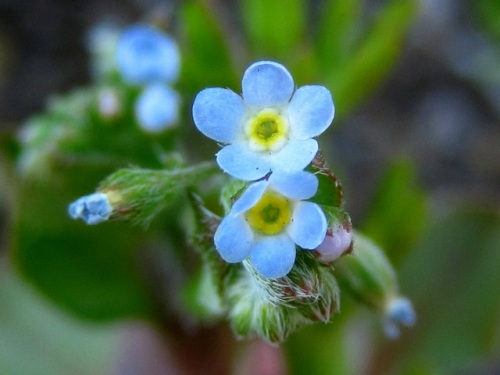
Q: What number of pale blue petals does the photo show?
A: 10